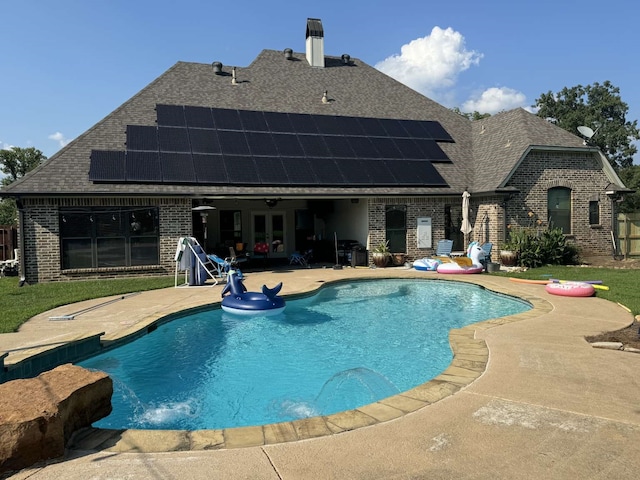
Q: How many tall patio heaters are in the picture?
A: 1